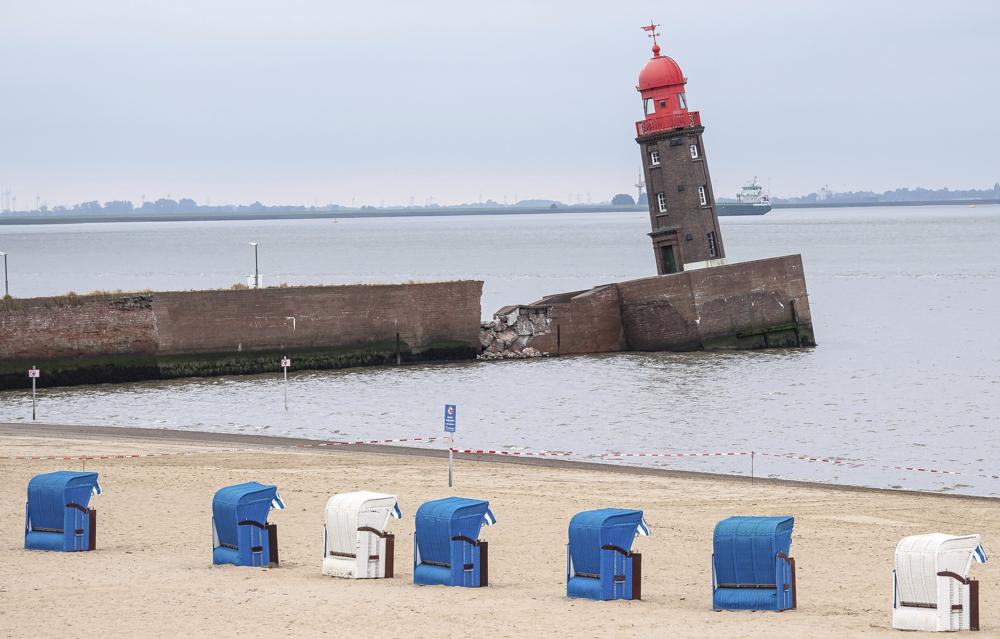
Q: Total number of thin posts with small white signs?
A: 2